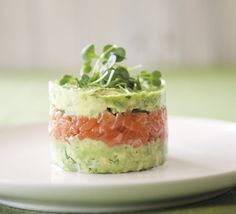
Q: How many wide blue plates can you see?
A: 0